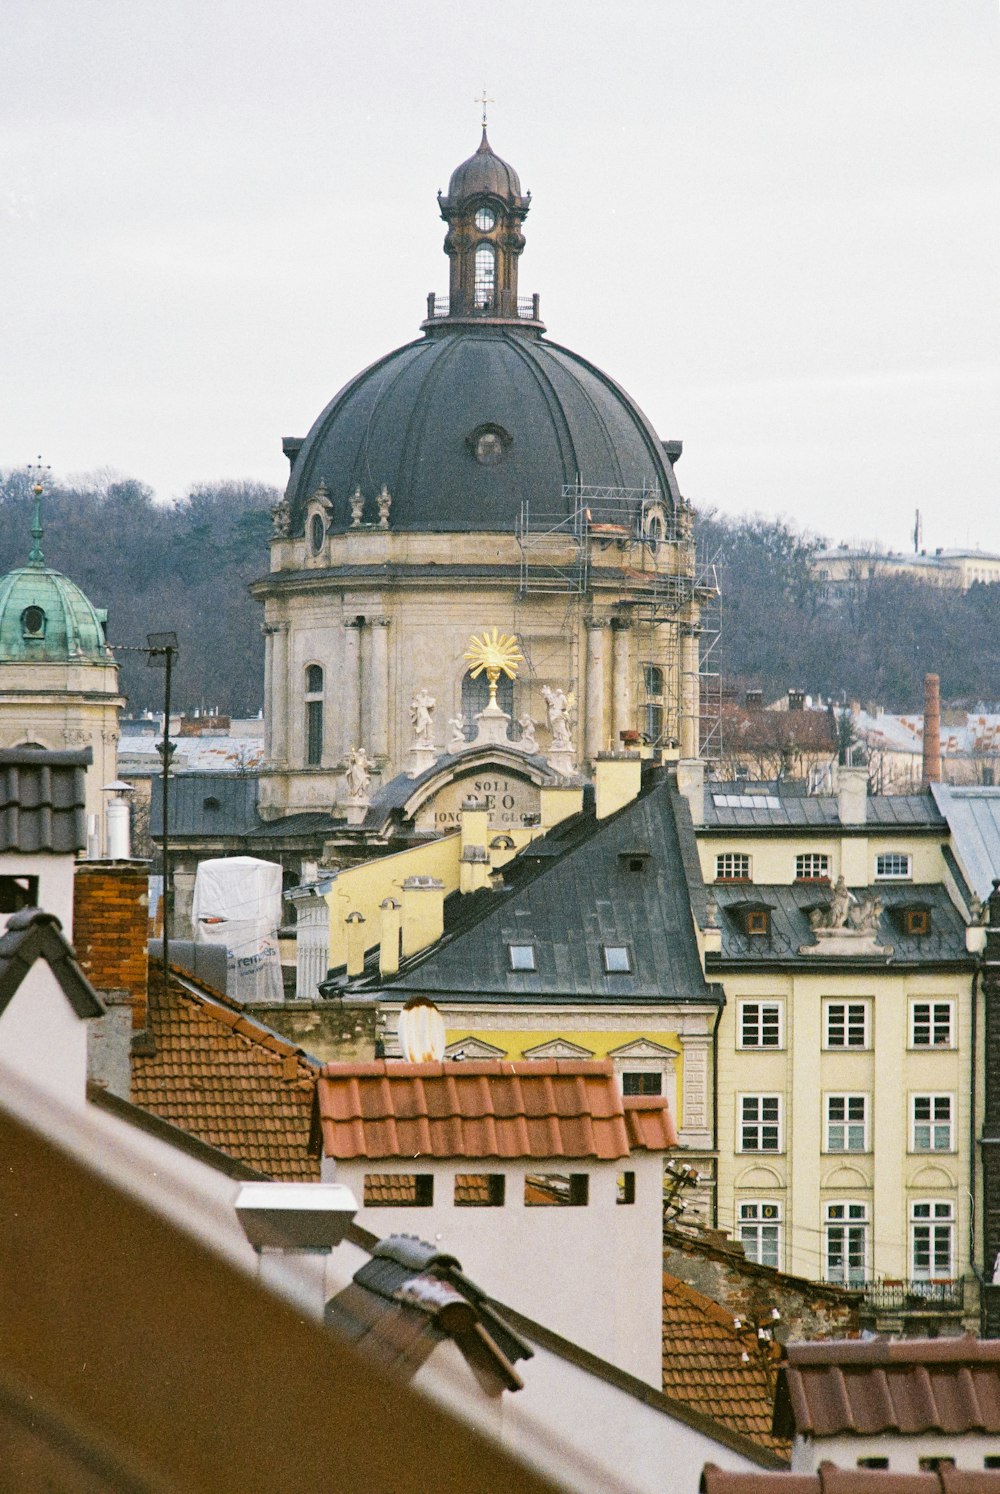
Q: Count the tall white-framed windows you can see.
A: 9